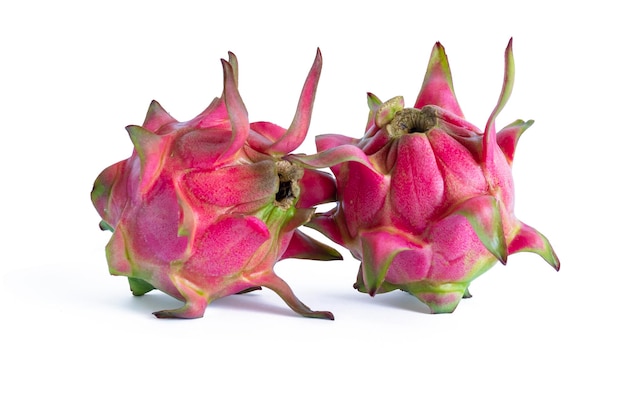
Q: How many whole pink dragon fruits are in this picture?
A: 2